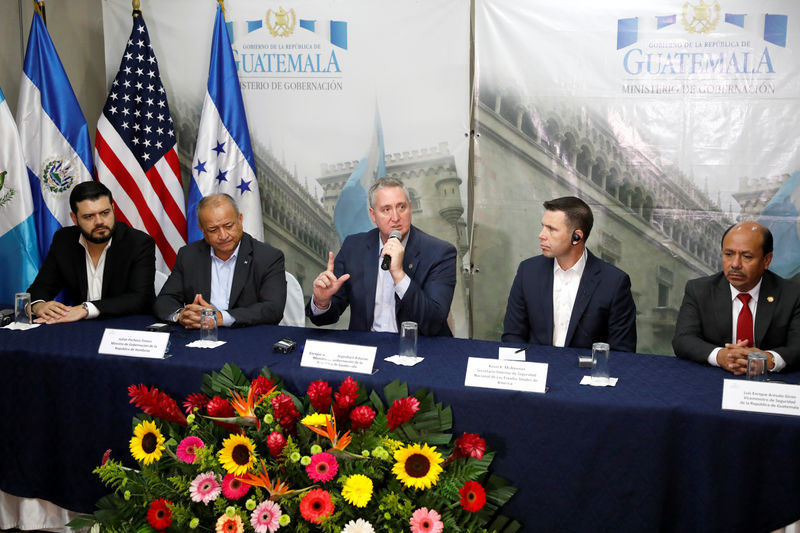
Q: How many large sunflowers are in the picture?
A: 3